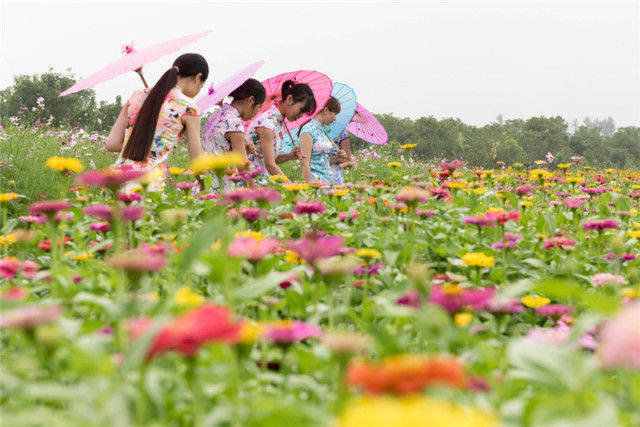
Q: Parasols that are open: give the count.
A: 5